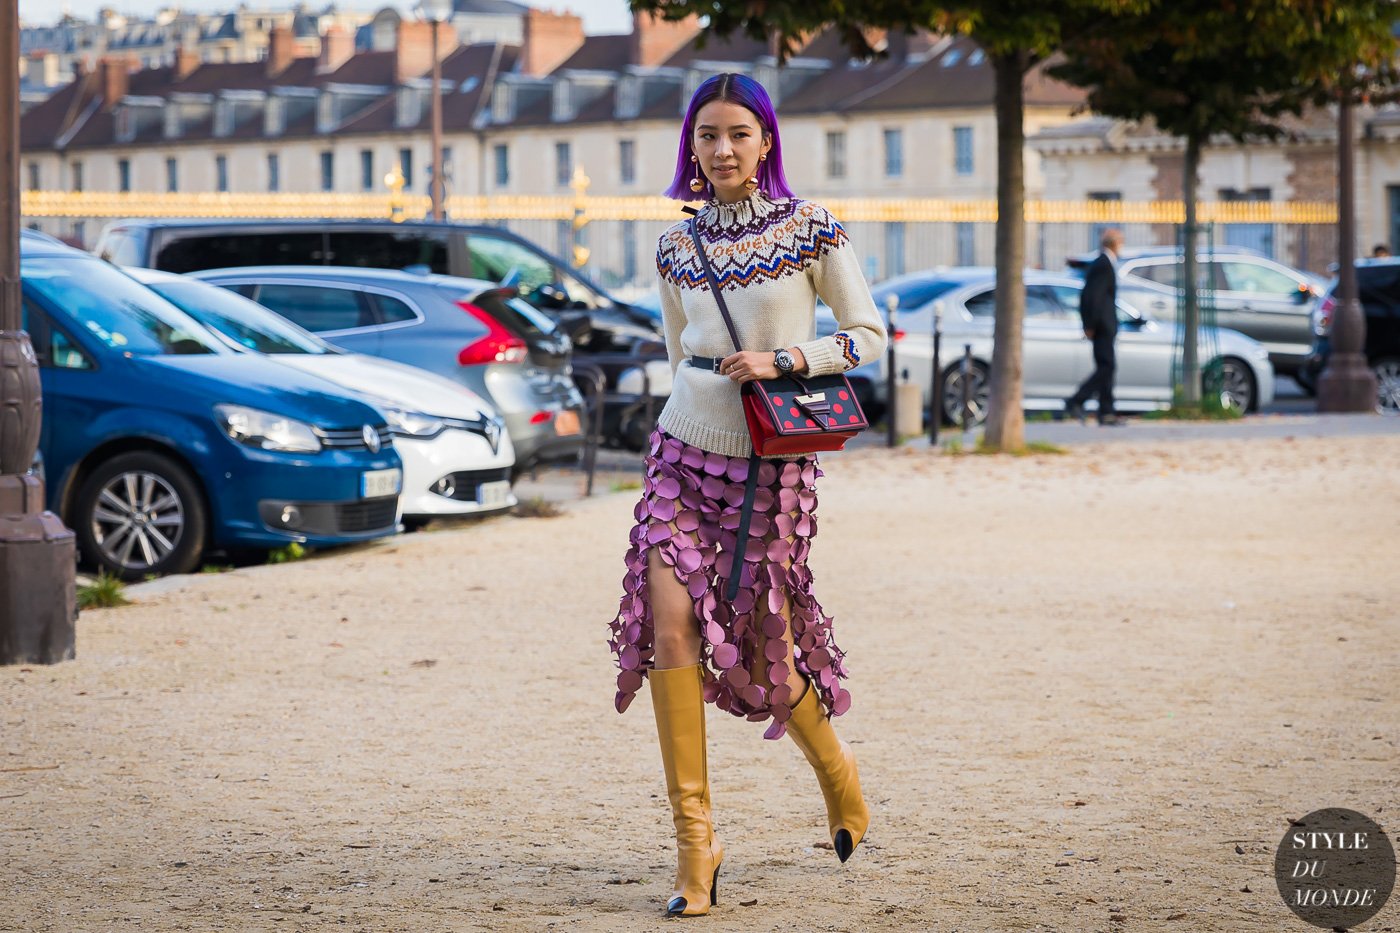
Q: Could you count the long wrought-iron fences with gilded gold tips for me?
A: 1